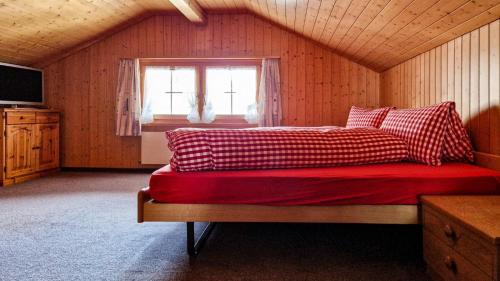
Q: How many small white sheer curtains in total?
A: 4